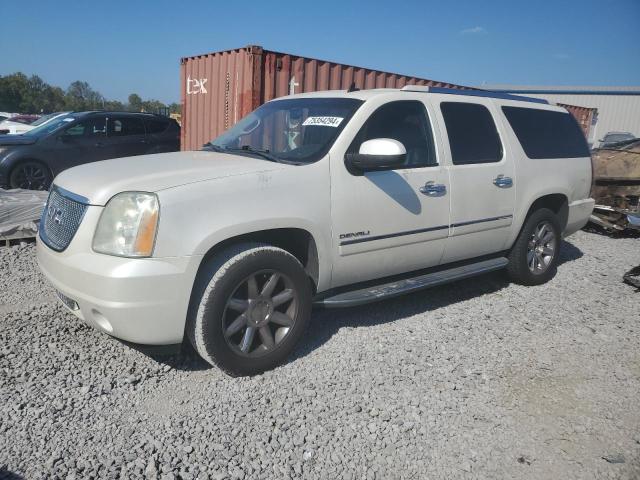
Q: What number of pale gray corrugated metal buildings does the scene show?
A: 1